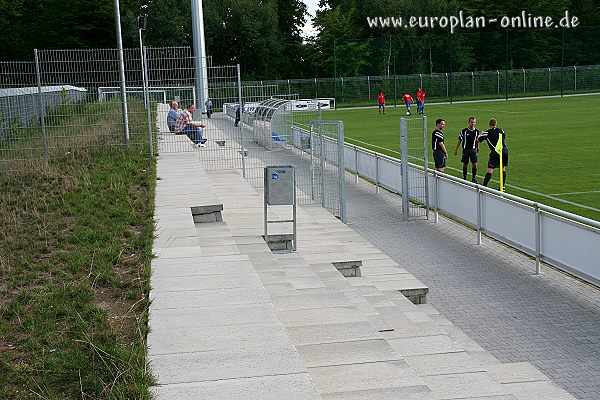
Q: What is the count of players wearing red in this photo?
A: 4